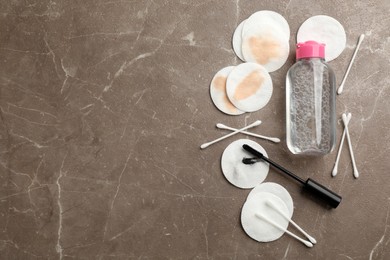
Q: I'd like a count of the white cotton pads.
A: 9